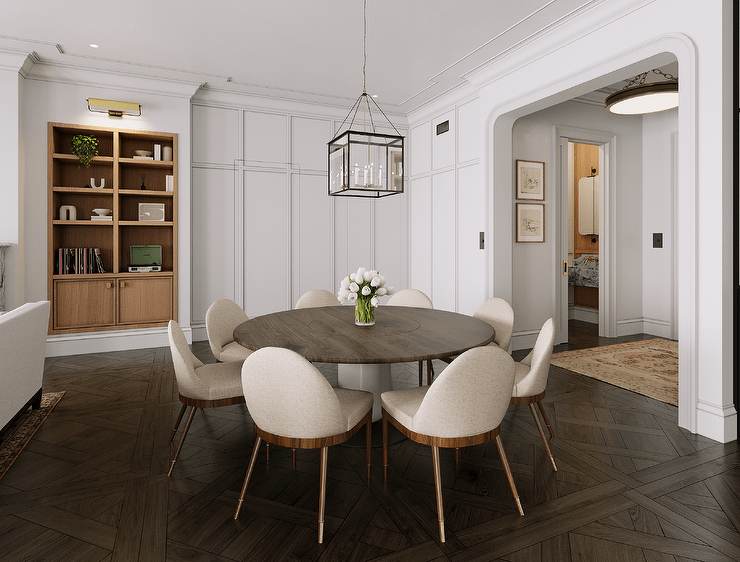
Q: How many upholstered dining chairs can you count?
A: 8